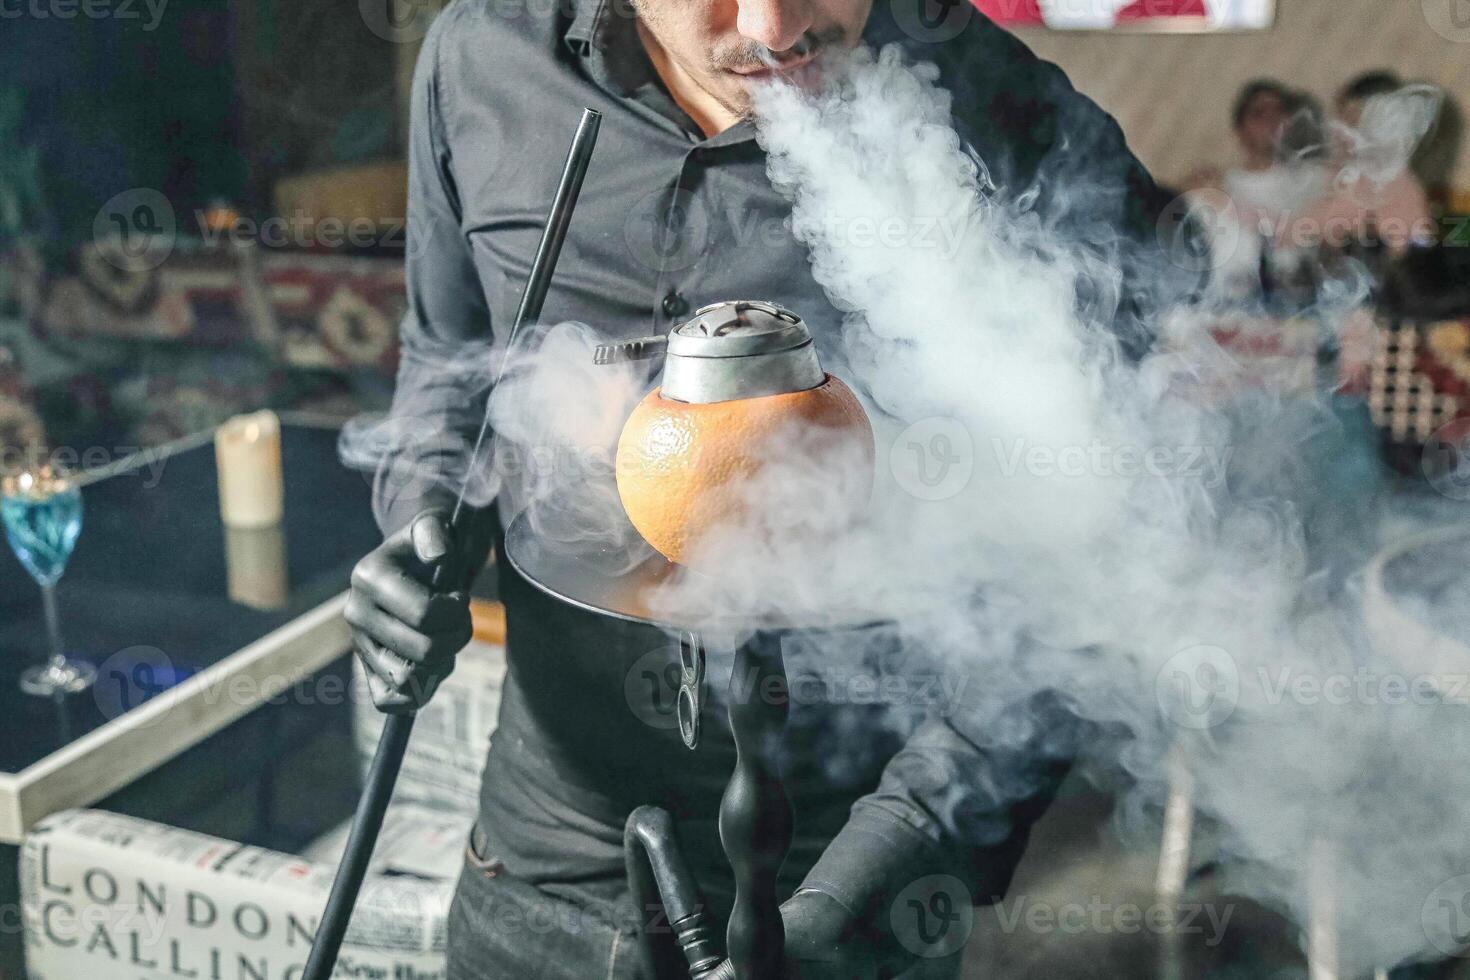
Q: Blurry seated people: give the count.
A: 2